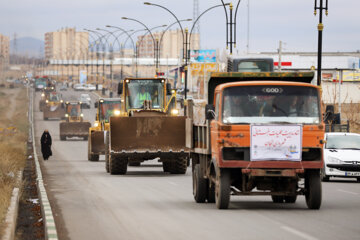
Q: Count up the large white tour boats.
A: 0